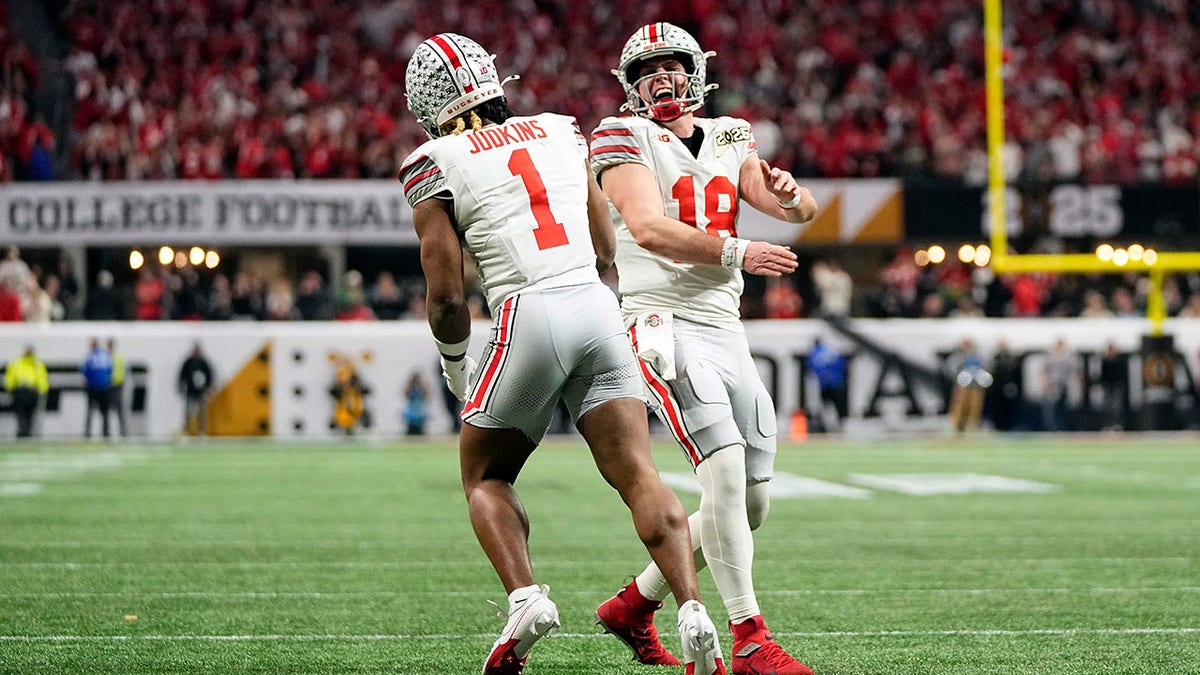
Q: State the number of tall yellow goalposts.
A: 1